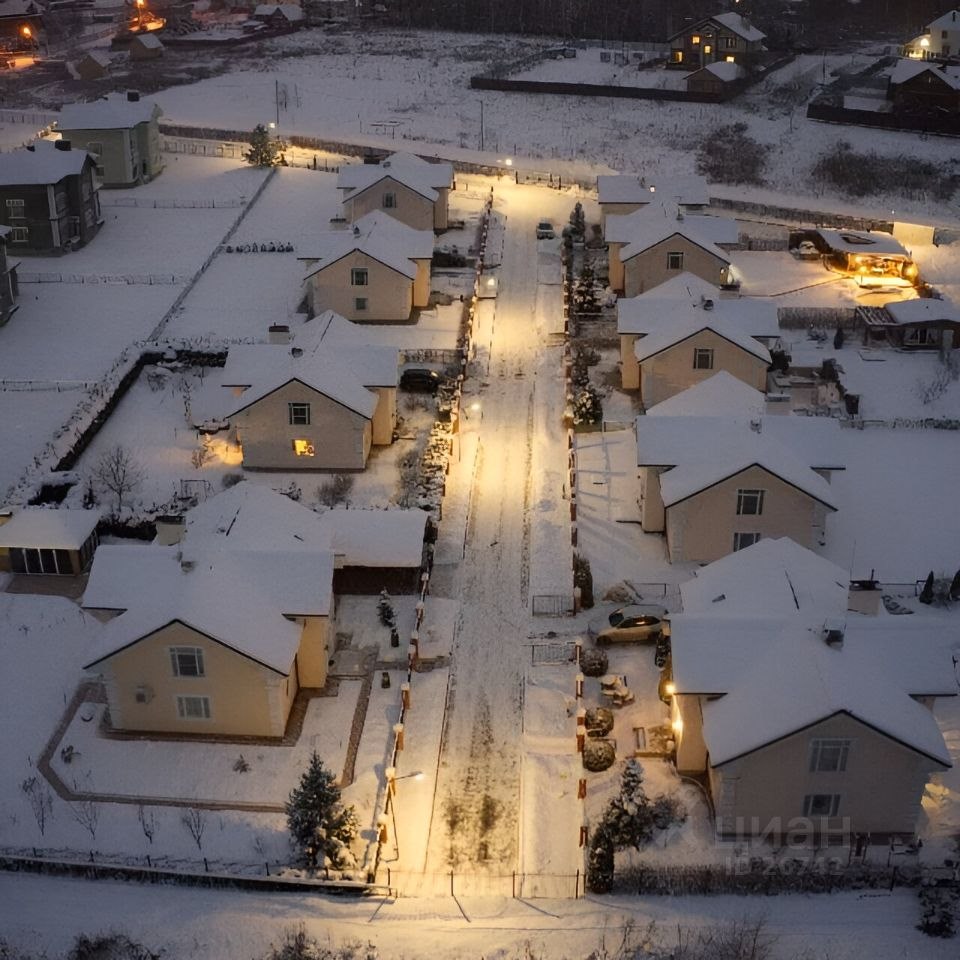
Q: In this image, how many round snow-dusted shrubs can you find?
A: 3